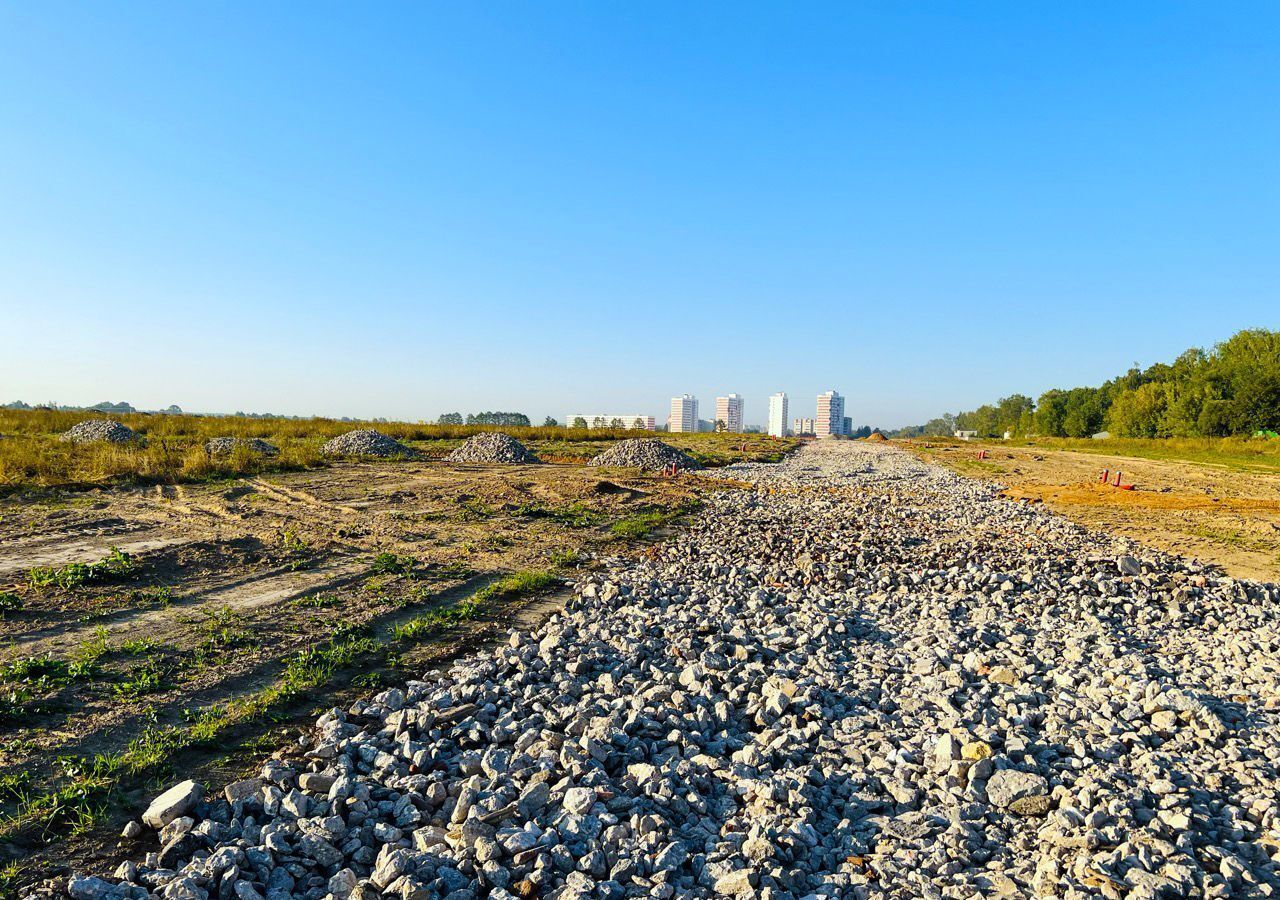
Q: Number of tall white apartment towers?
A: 4